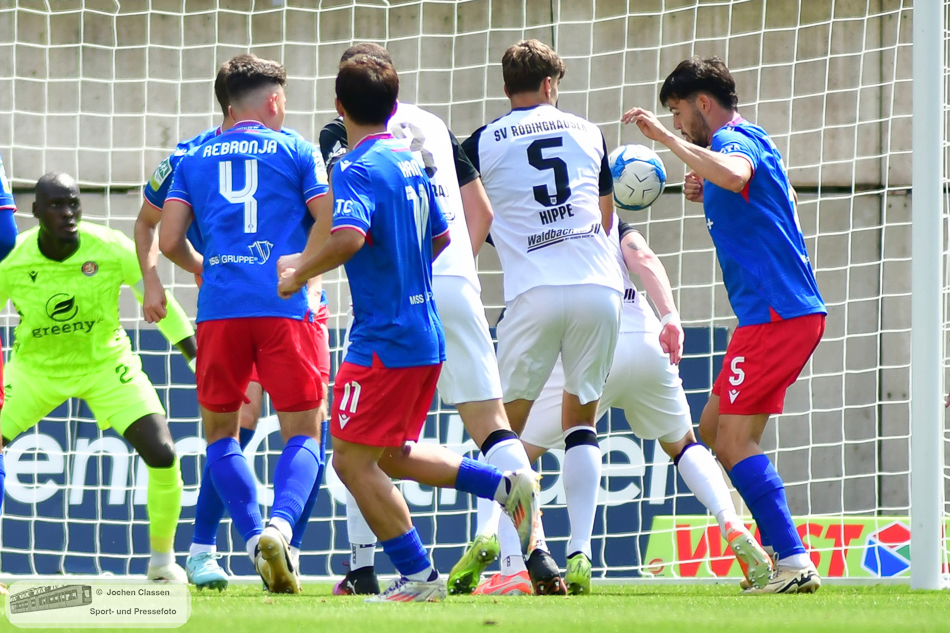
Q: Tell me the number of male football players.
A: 9